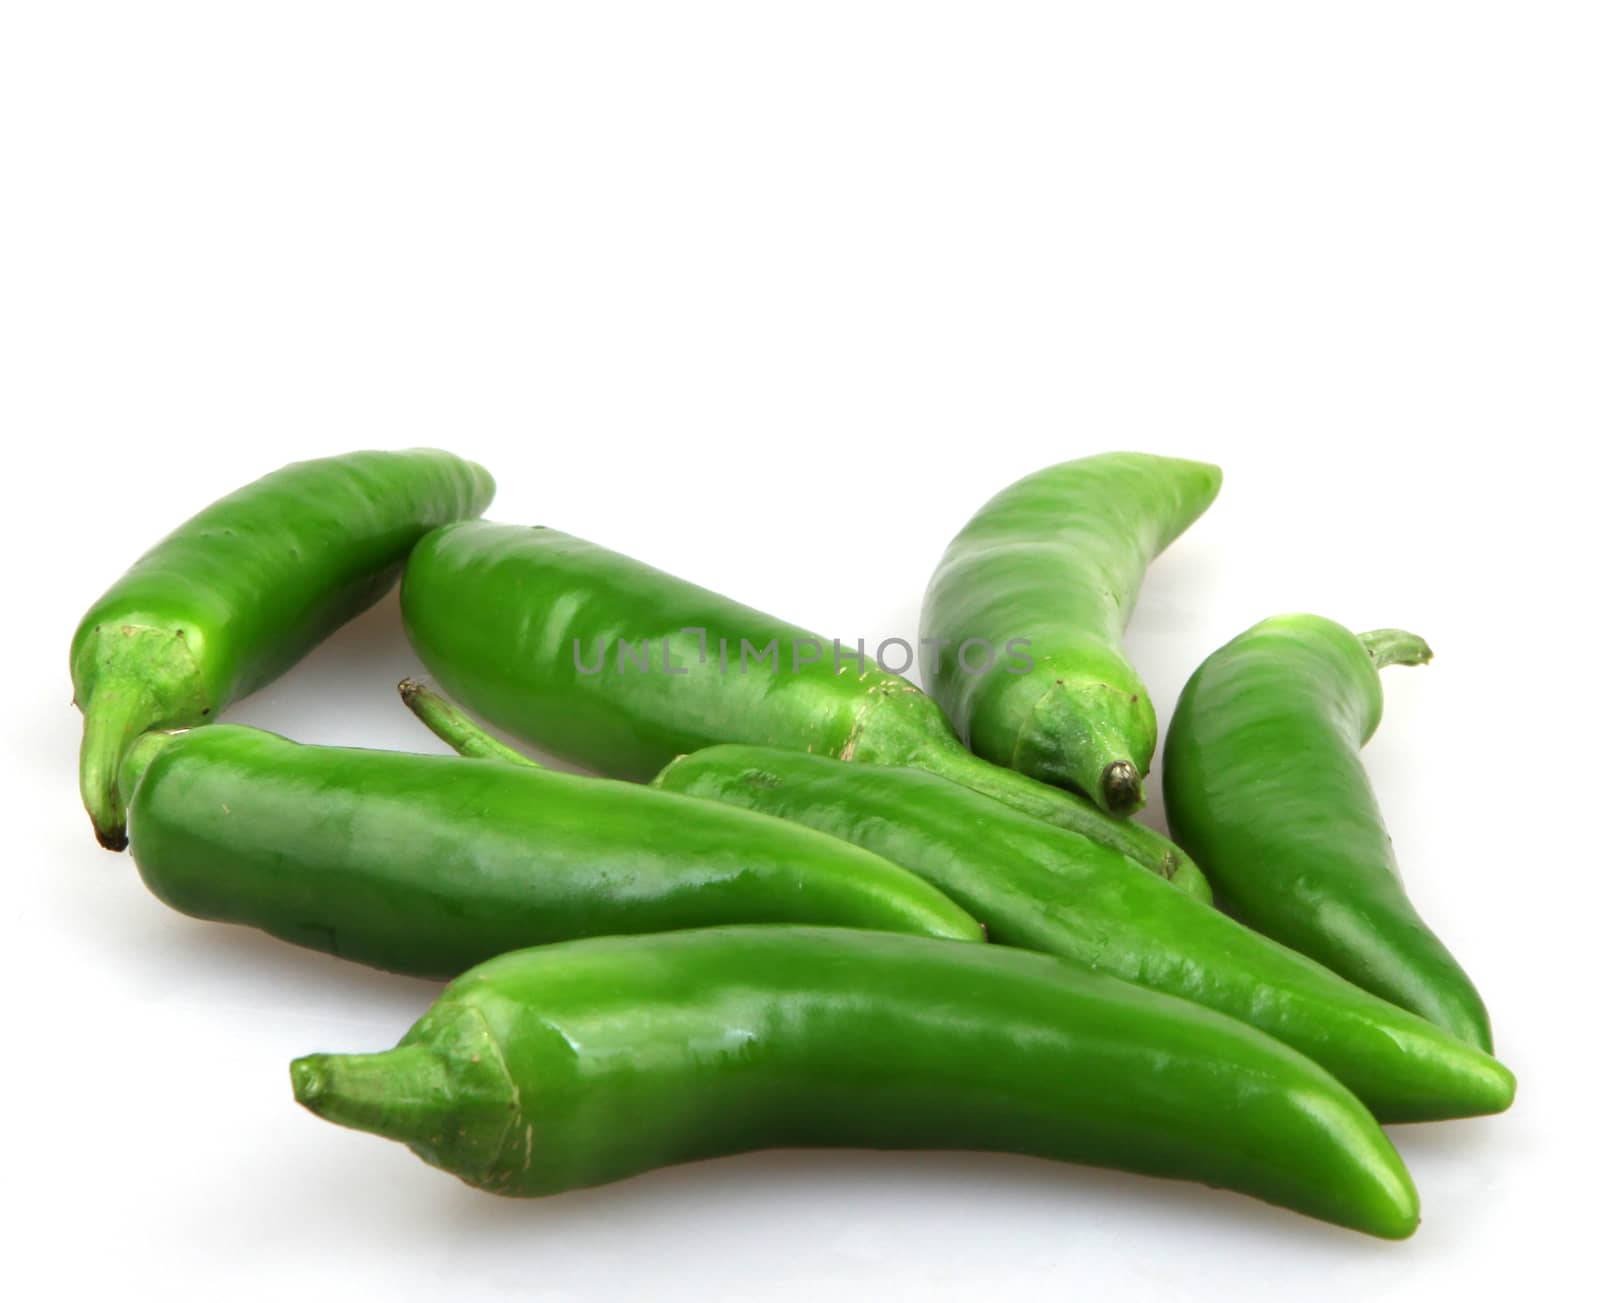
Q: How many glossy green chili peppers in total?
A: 7